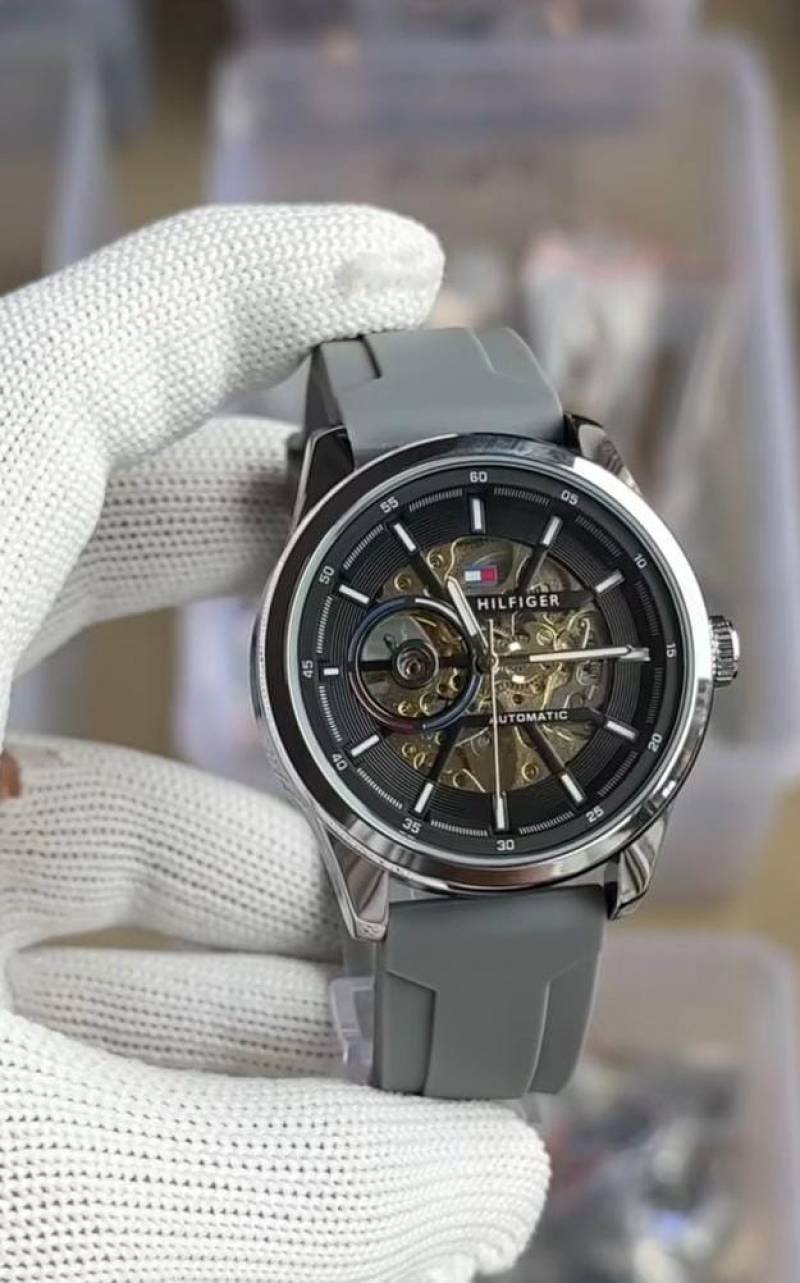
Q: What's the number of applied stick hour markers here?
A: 12